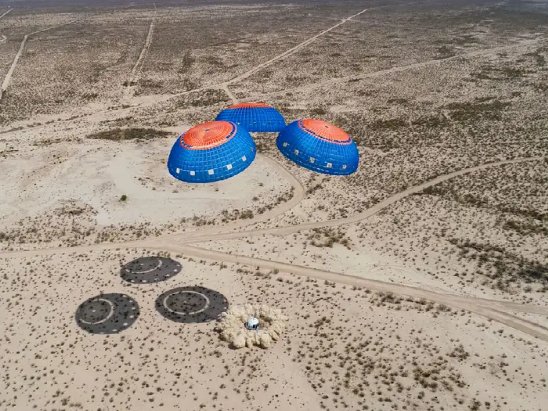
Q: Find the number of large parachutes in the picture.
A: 3